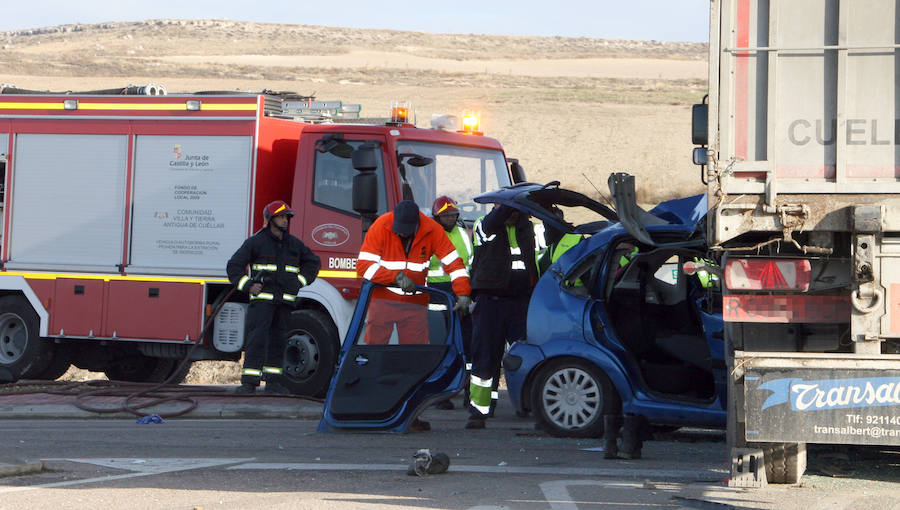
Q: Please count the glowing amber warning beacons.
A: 2